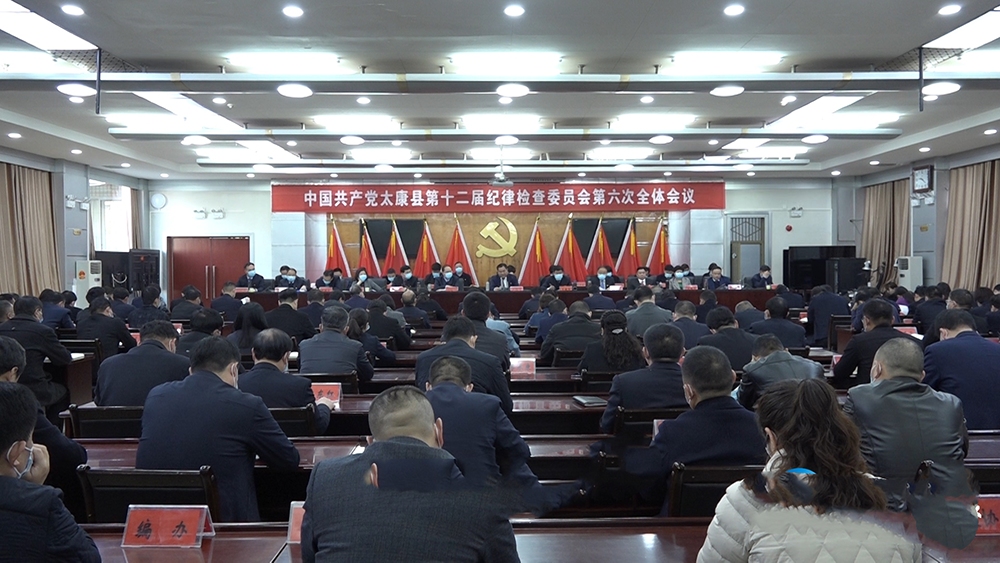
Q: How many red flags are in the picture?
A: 10